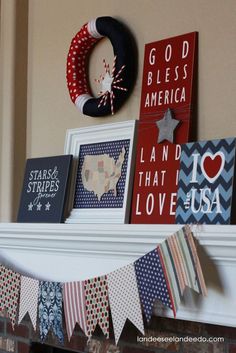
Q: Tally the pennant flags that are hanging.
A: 8